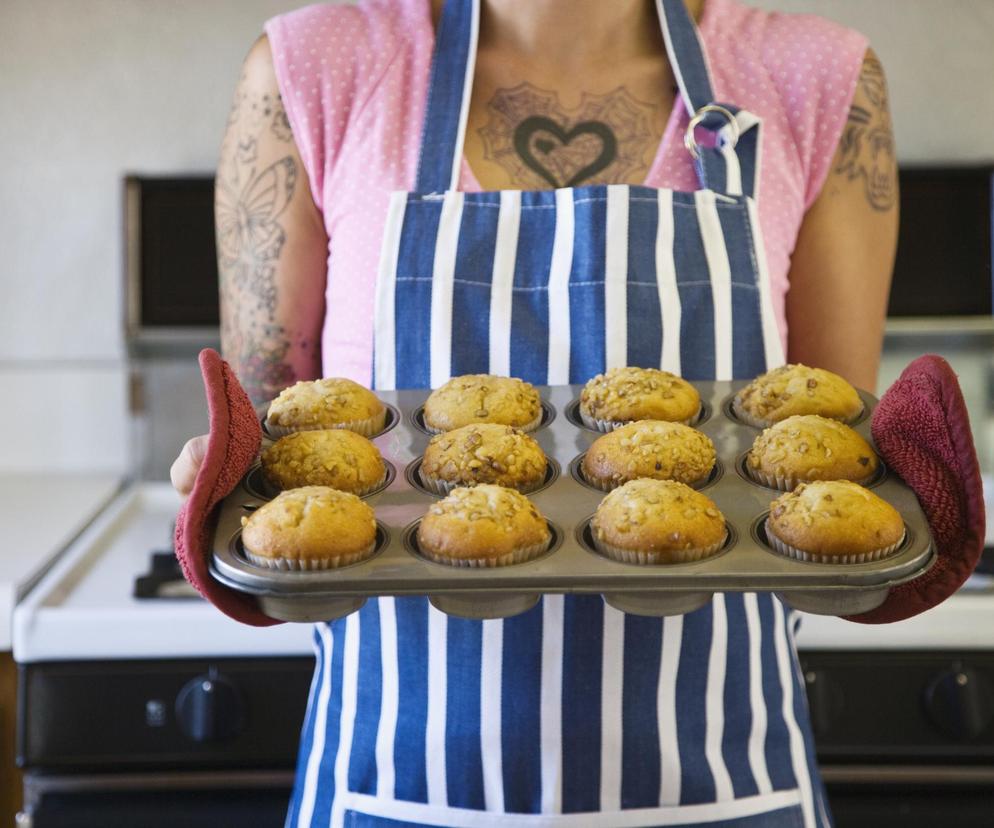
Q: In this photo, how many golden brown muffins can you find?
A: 12